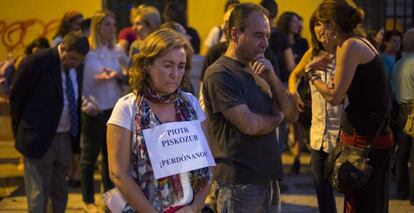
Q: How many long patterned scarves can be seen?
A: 1